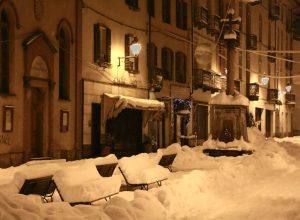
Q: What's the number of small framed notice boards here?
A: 2